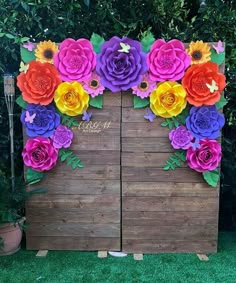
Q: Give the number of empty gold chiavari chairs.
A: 0